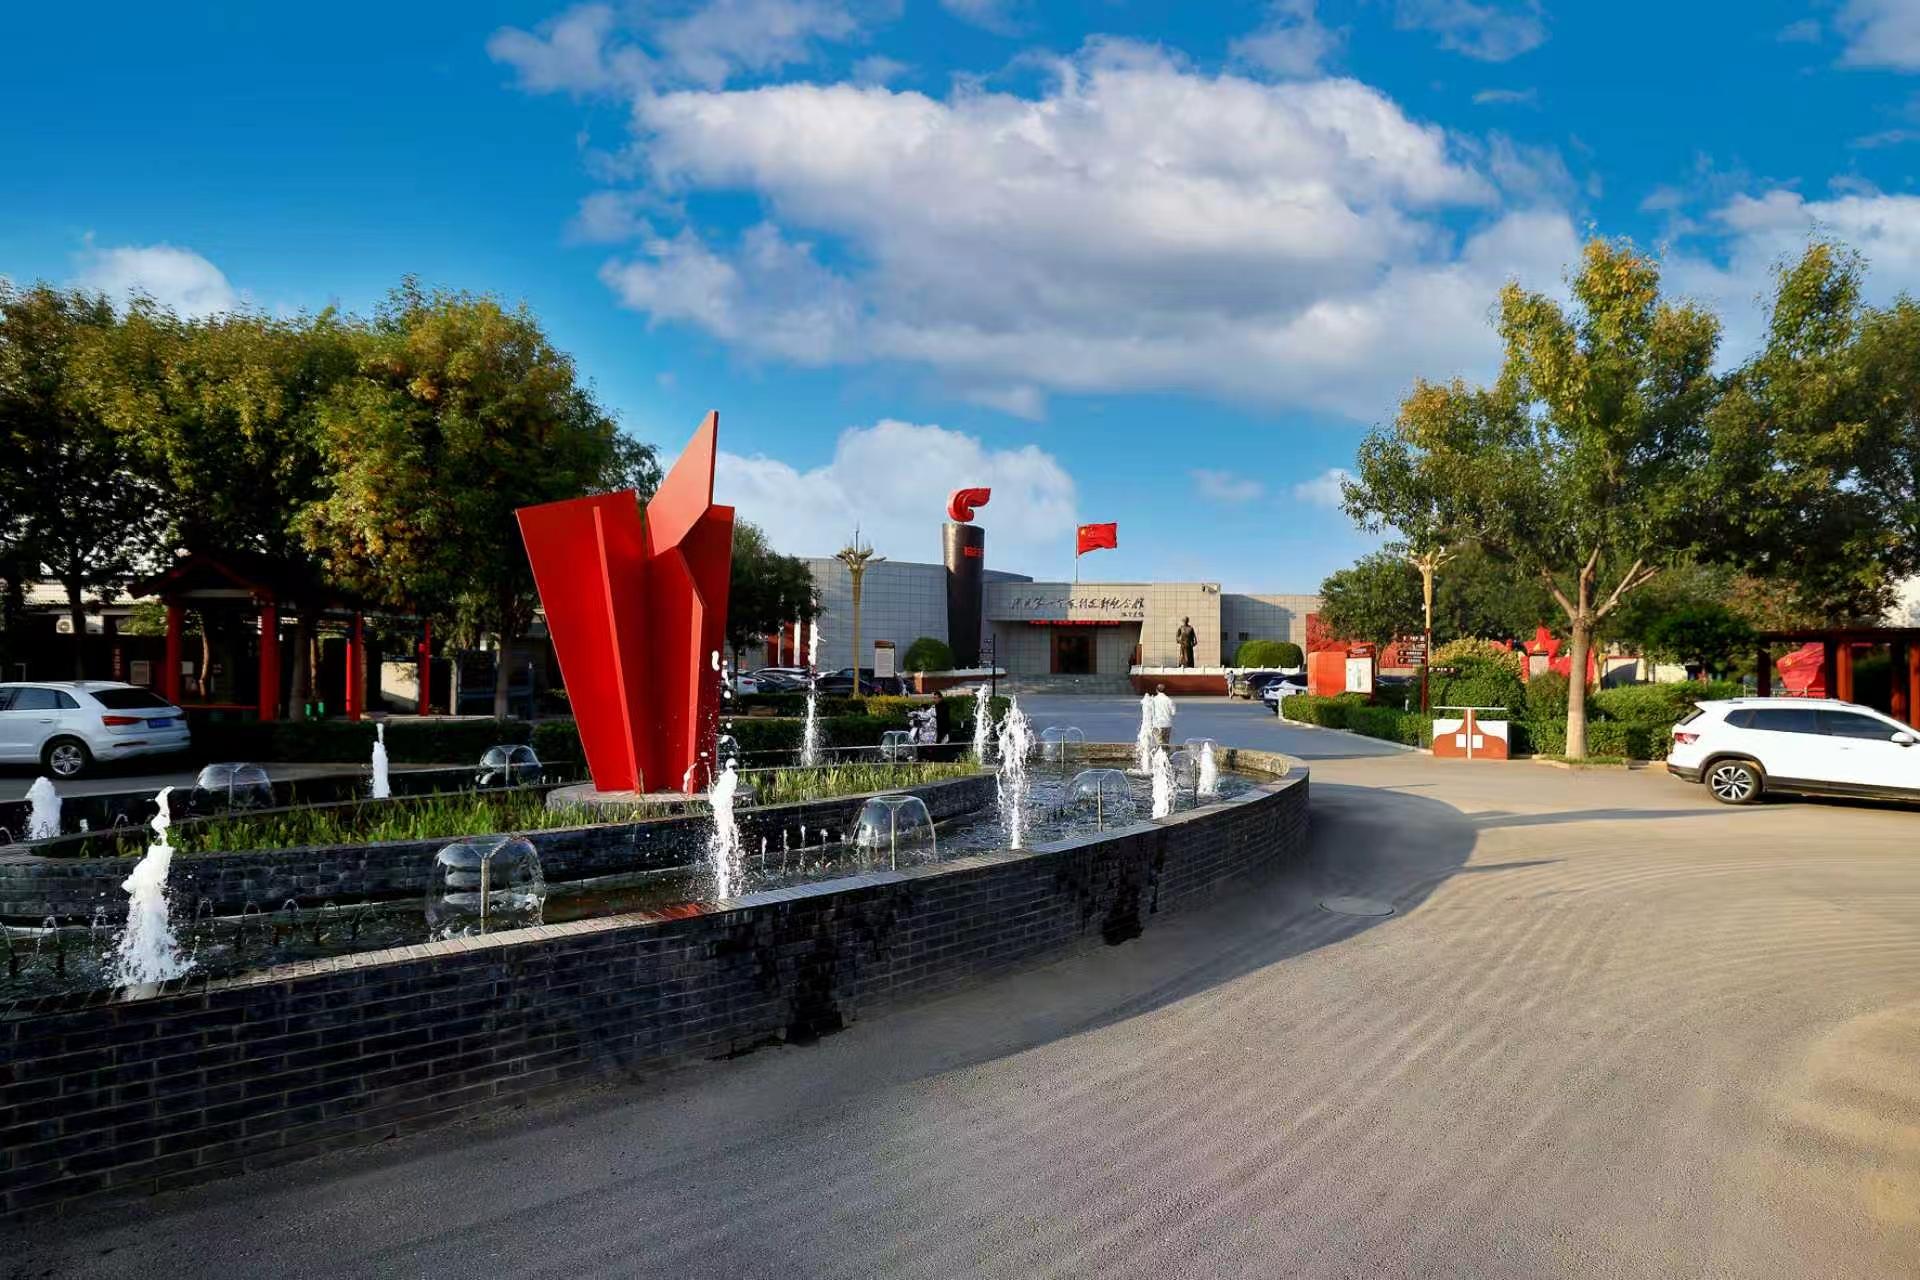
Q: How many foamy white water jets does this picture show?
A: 10